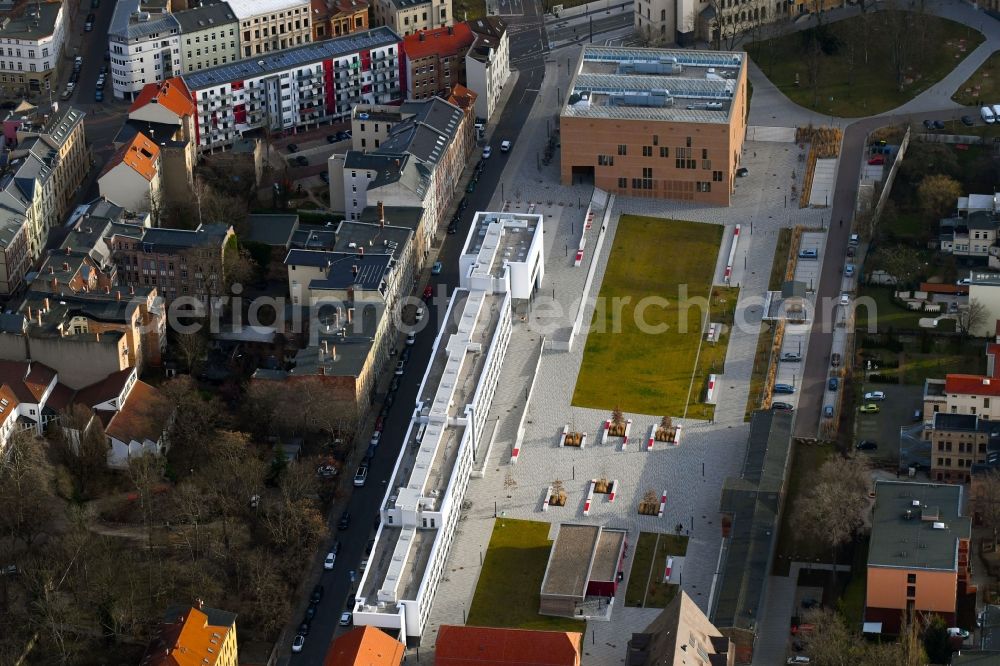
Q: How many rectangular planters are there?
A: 6